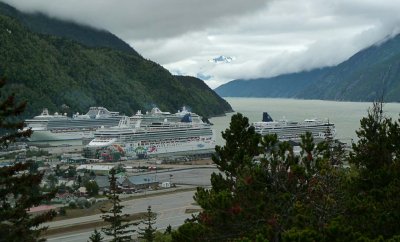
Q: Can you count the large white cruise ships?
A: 4